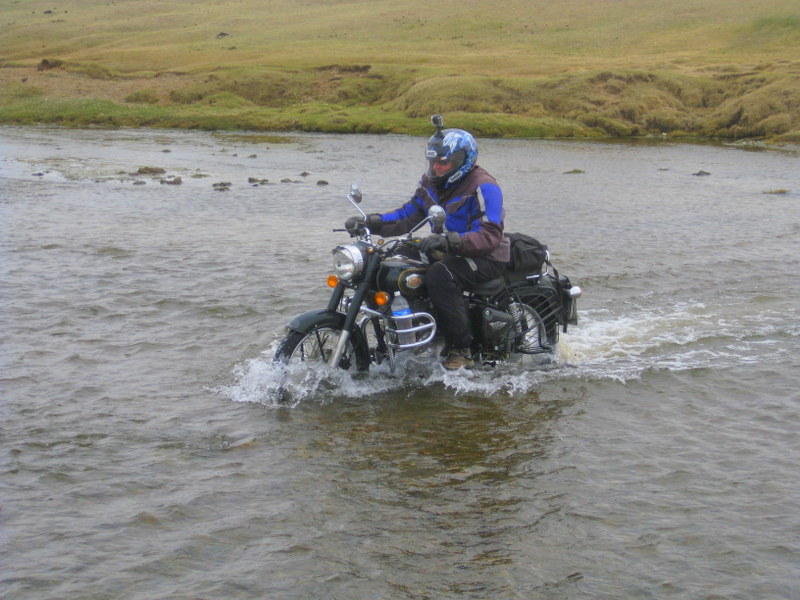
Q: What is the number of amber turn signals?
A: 2